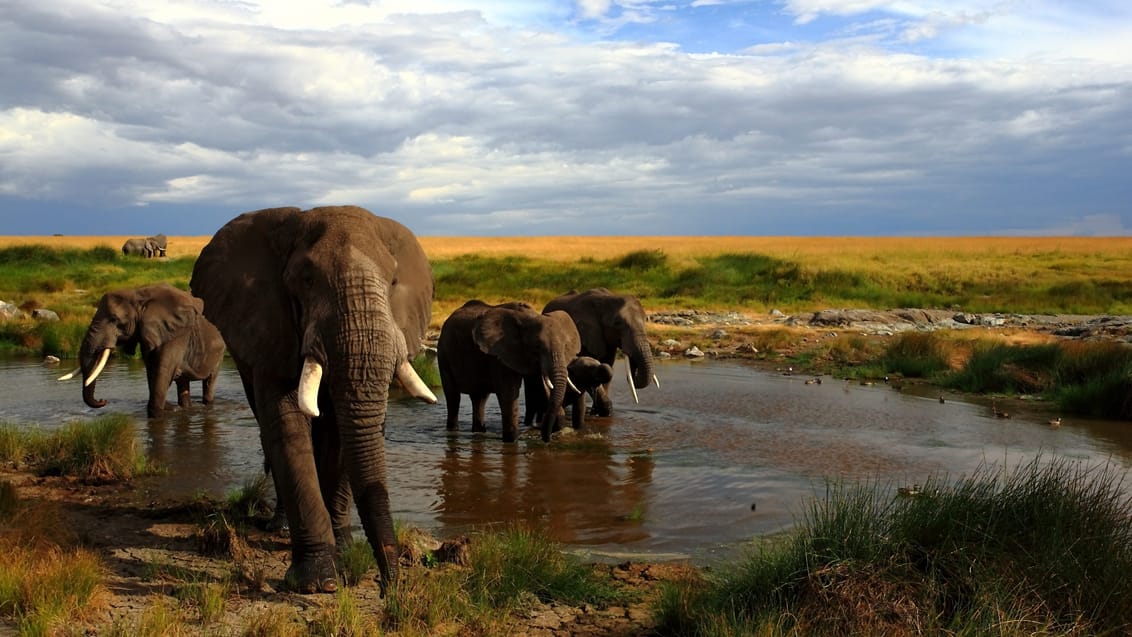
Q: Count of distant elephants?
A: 2